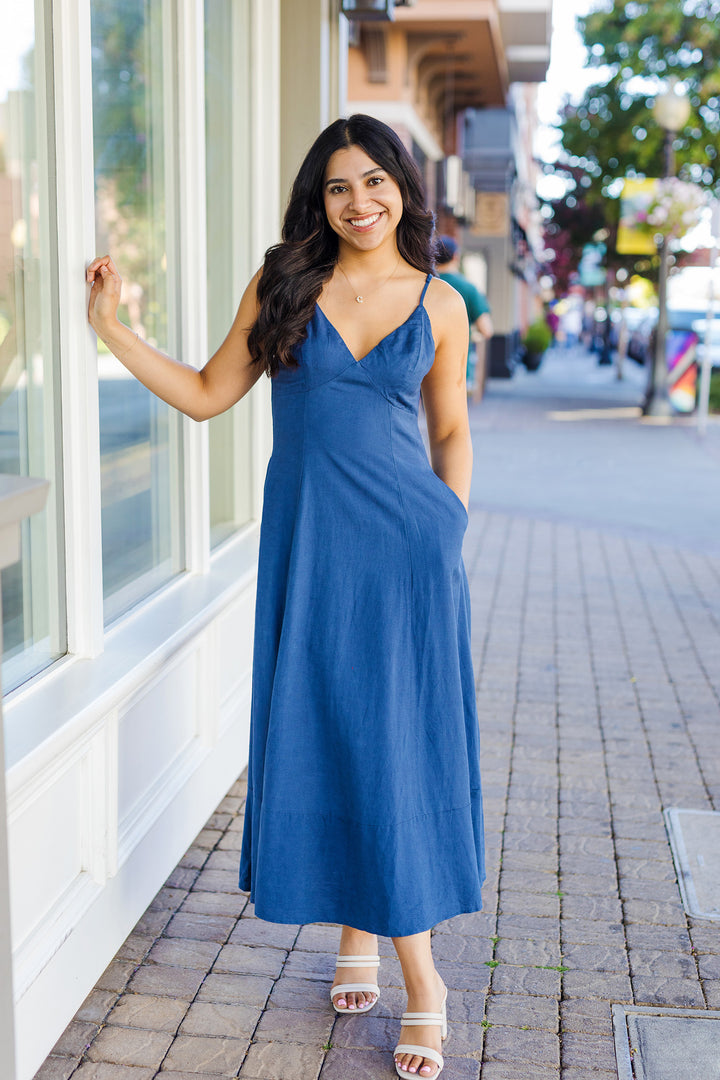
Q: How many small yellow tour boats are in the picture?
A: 0